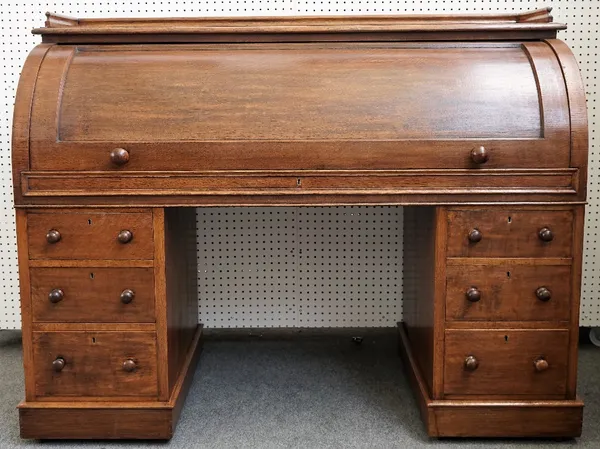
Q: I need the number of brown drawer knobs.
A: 12